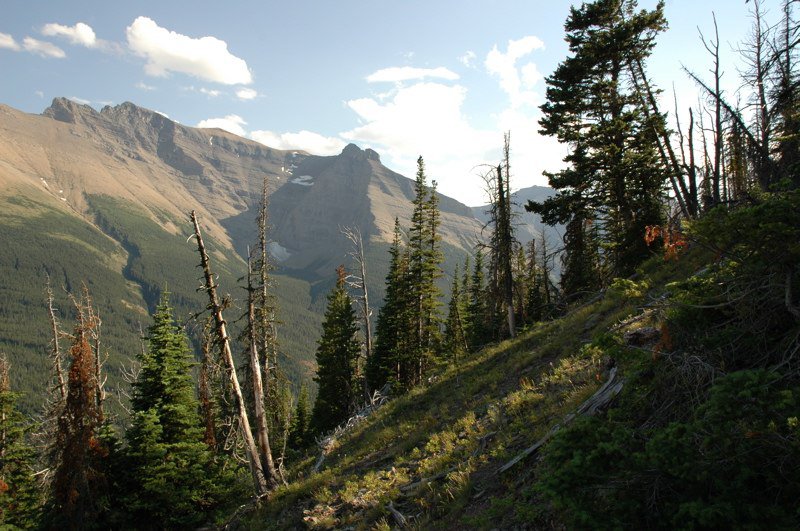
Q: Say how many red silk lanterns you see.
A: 0